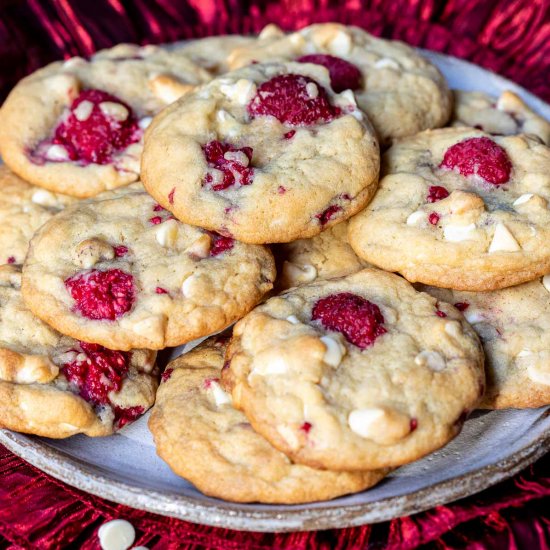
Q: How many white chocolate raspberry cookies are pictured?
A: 13